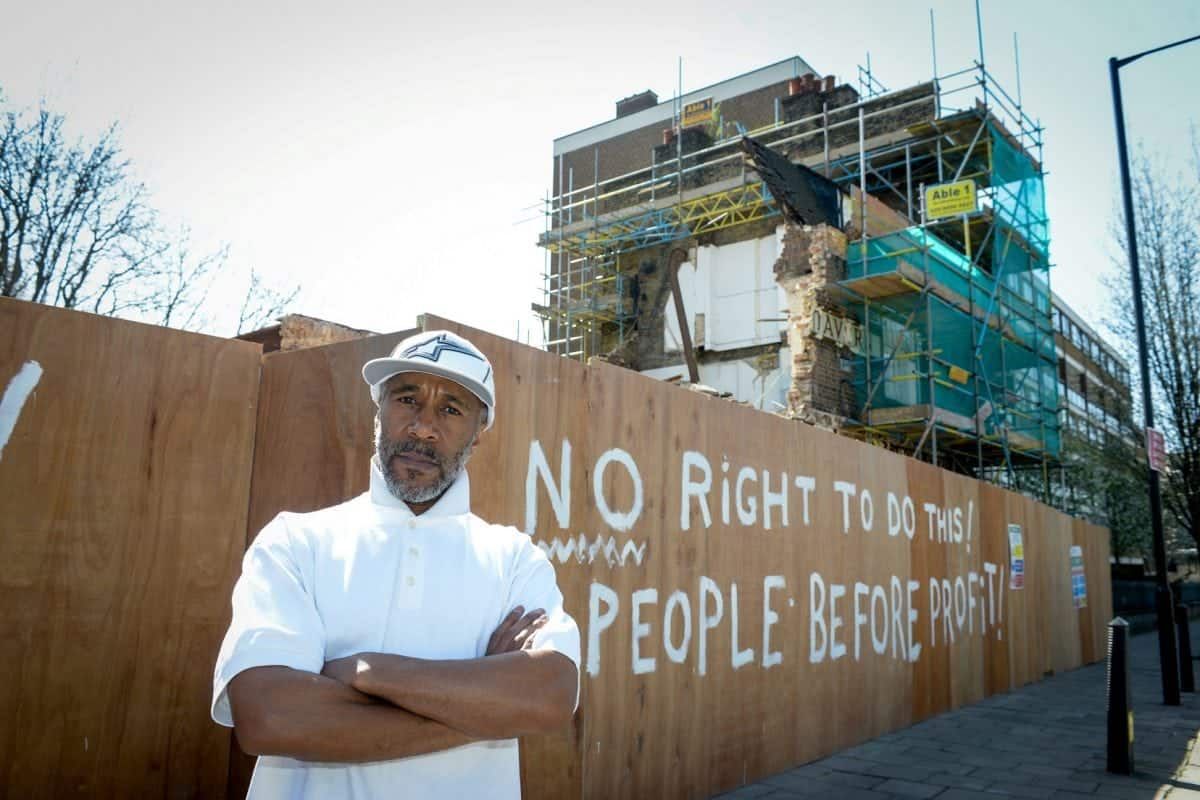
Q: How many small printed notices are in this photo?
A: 2